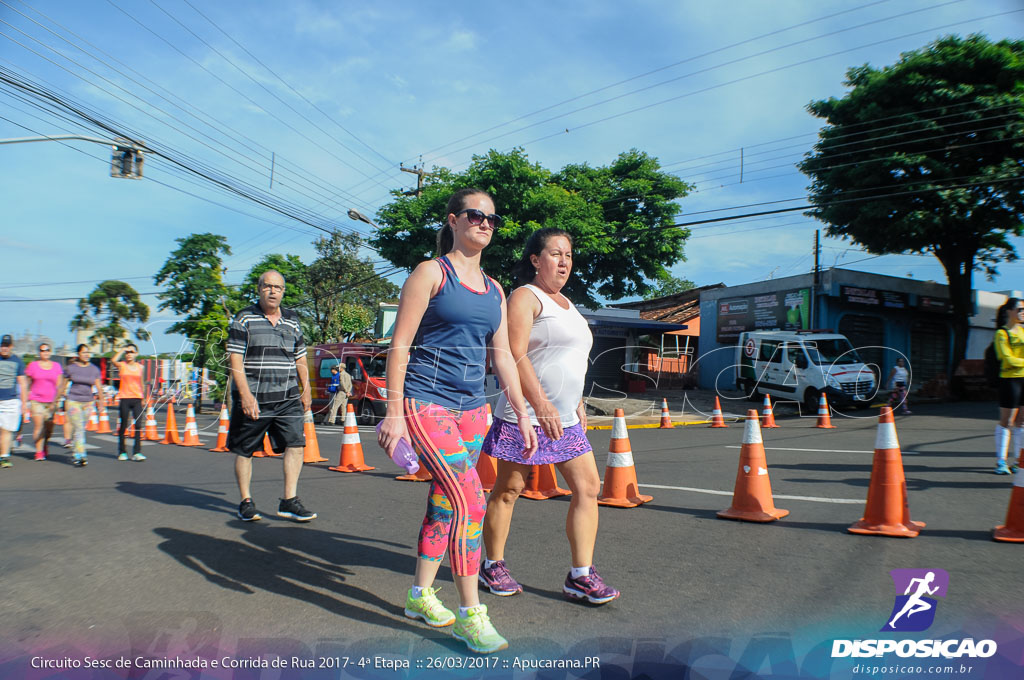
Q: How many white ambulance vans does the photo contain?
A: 1